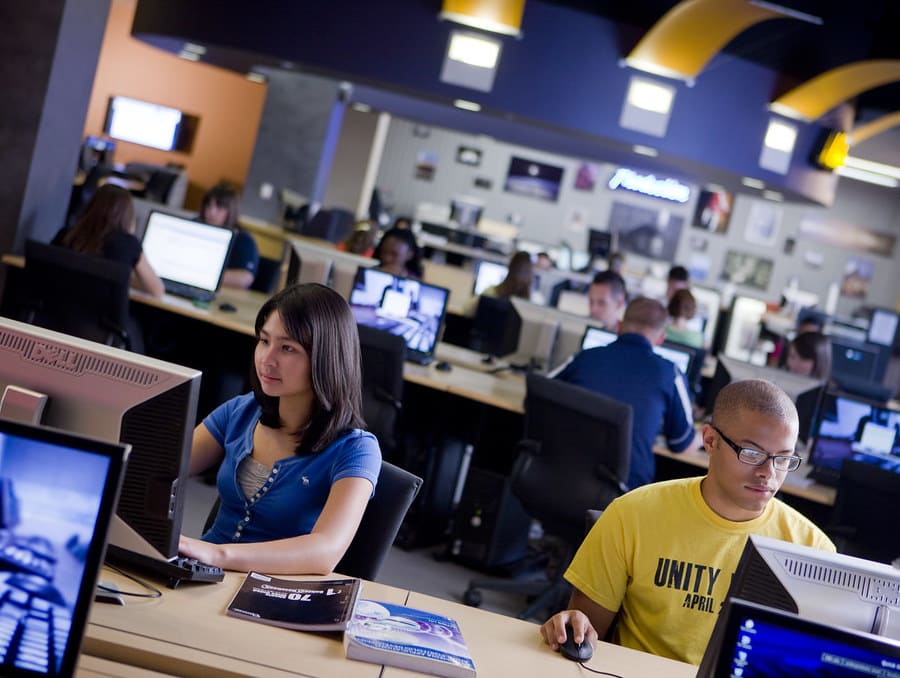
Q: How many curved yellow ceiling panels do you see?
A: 4